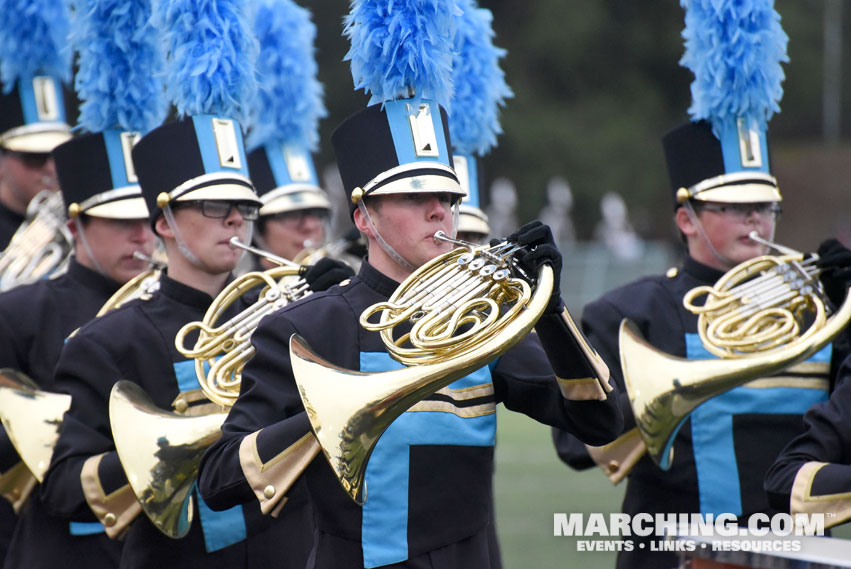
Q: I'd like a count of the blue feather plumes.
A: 7